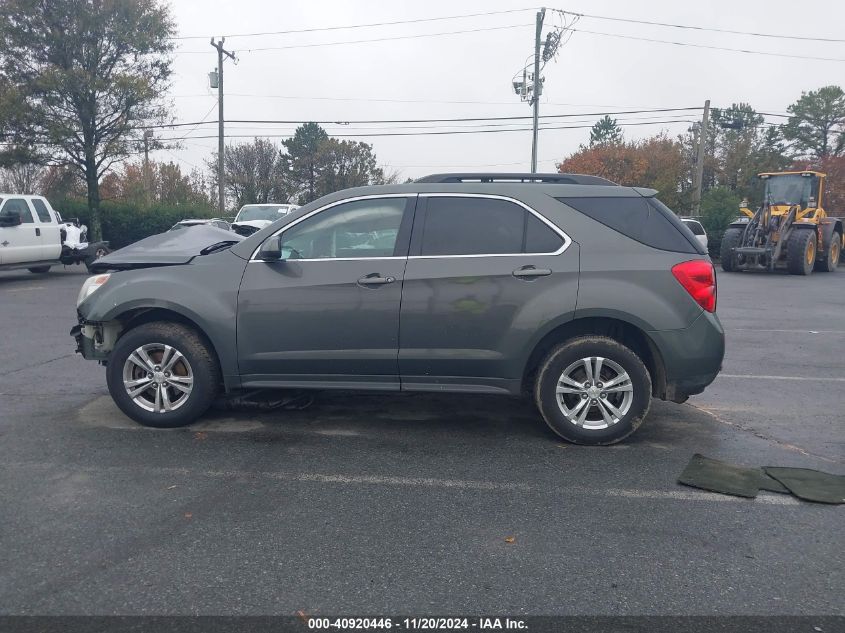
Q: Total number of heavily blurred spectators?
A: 0